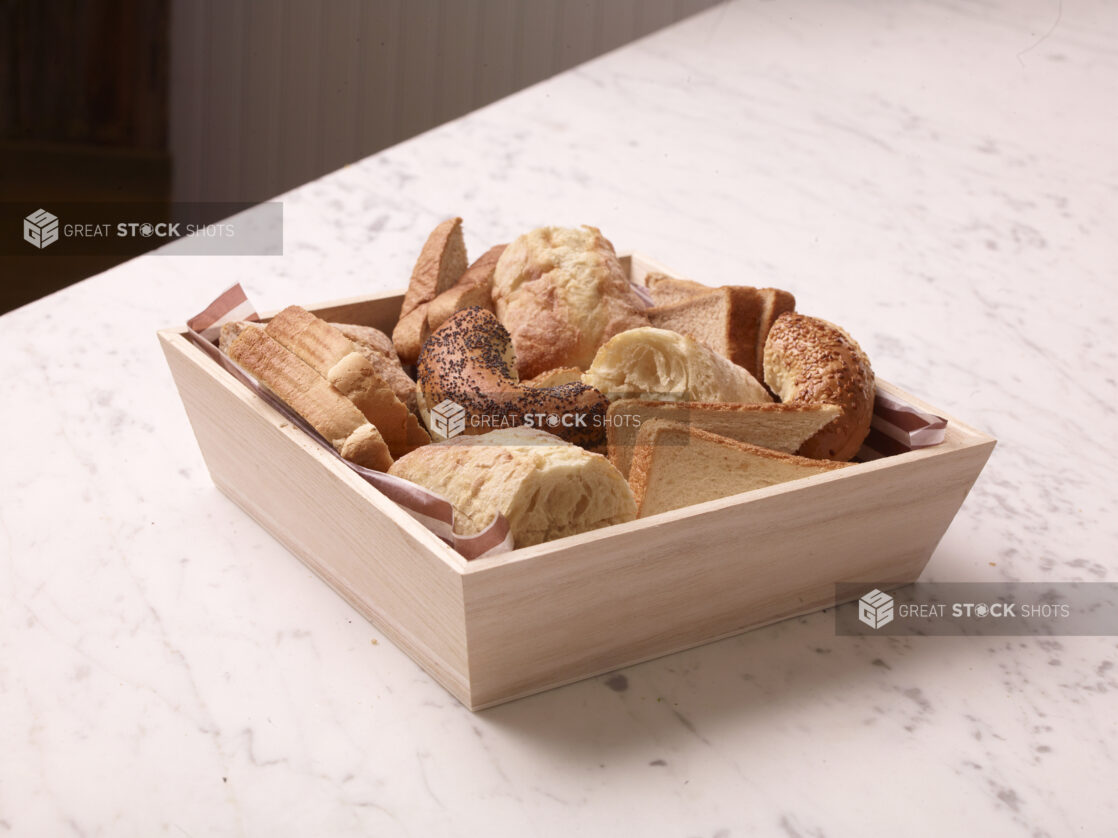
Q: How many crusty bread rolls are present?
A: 3